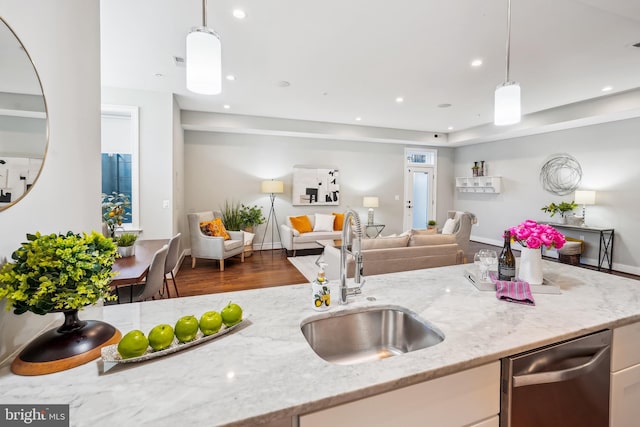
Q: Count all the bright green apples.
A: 5